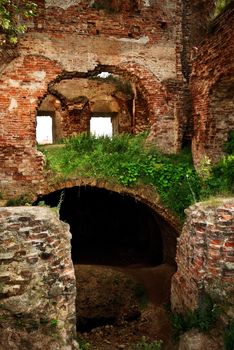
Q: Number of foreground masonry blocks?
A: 2